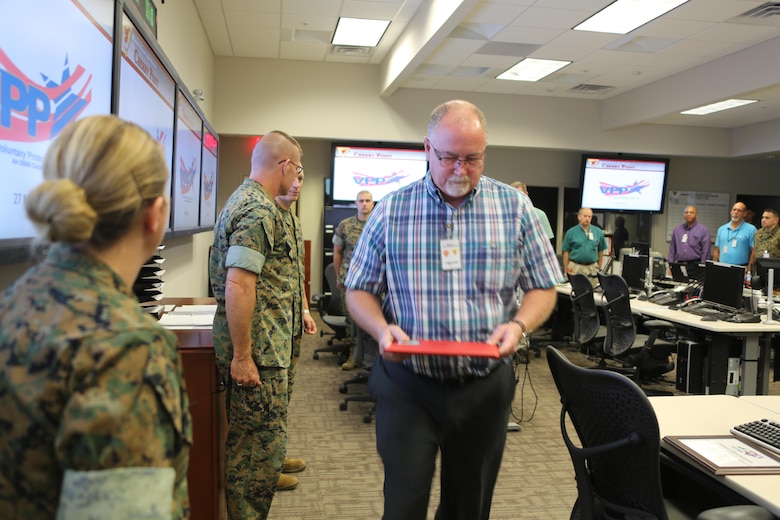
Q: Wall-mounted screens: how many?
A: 6